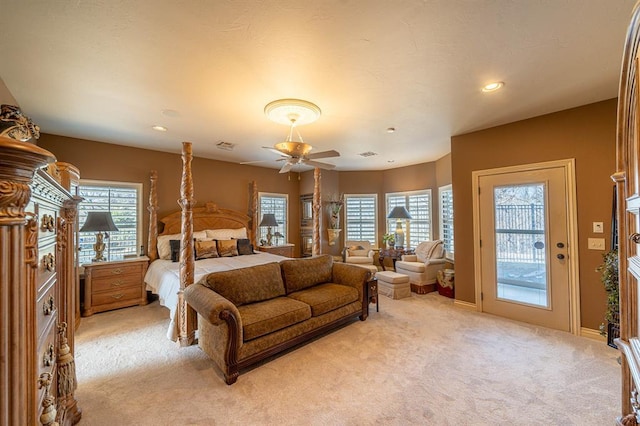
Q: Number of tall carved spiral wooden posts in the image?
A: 4